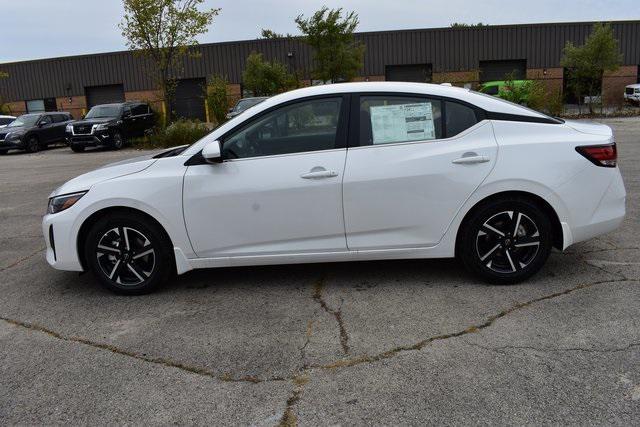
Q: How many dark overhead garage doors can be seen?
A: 4